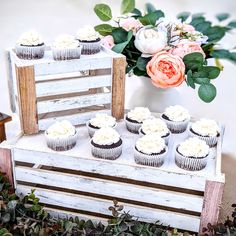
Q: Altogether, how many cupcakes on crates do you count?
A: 12